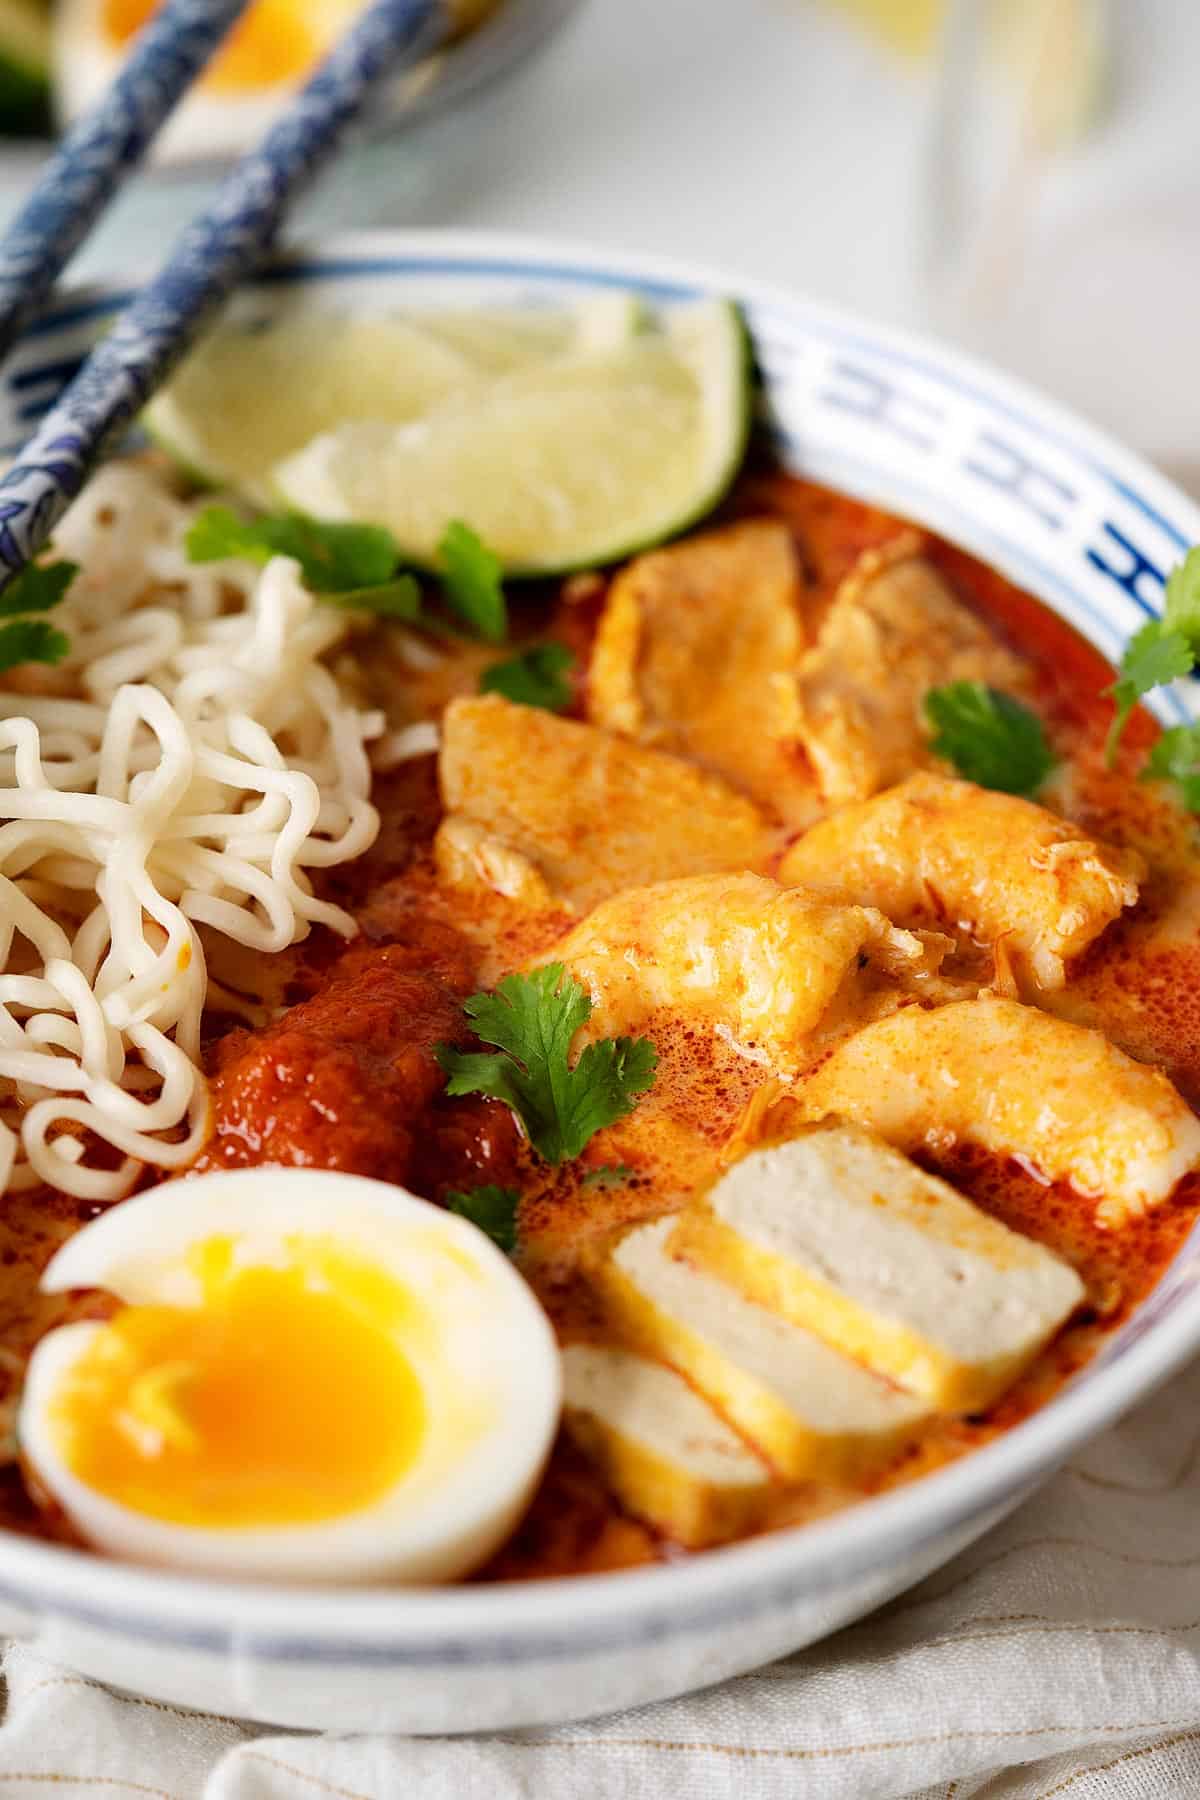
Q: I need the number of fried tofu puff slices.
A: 3